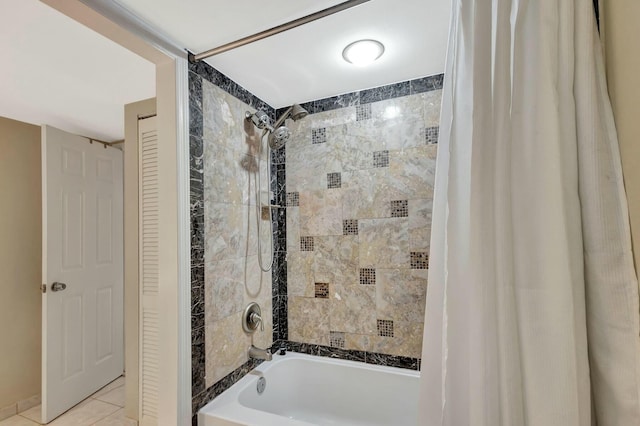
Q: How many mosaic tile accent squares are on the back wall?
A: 14